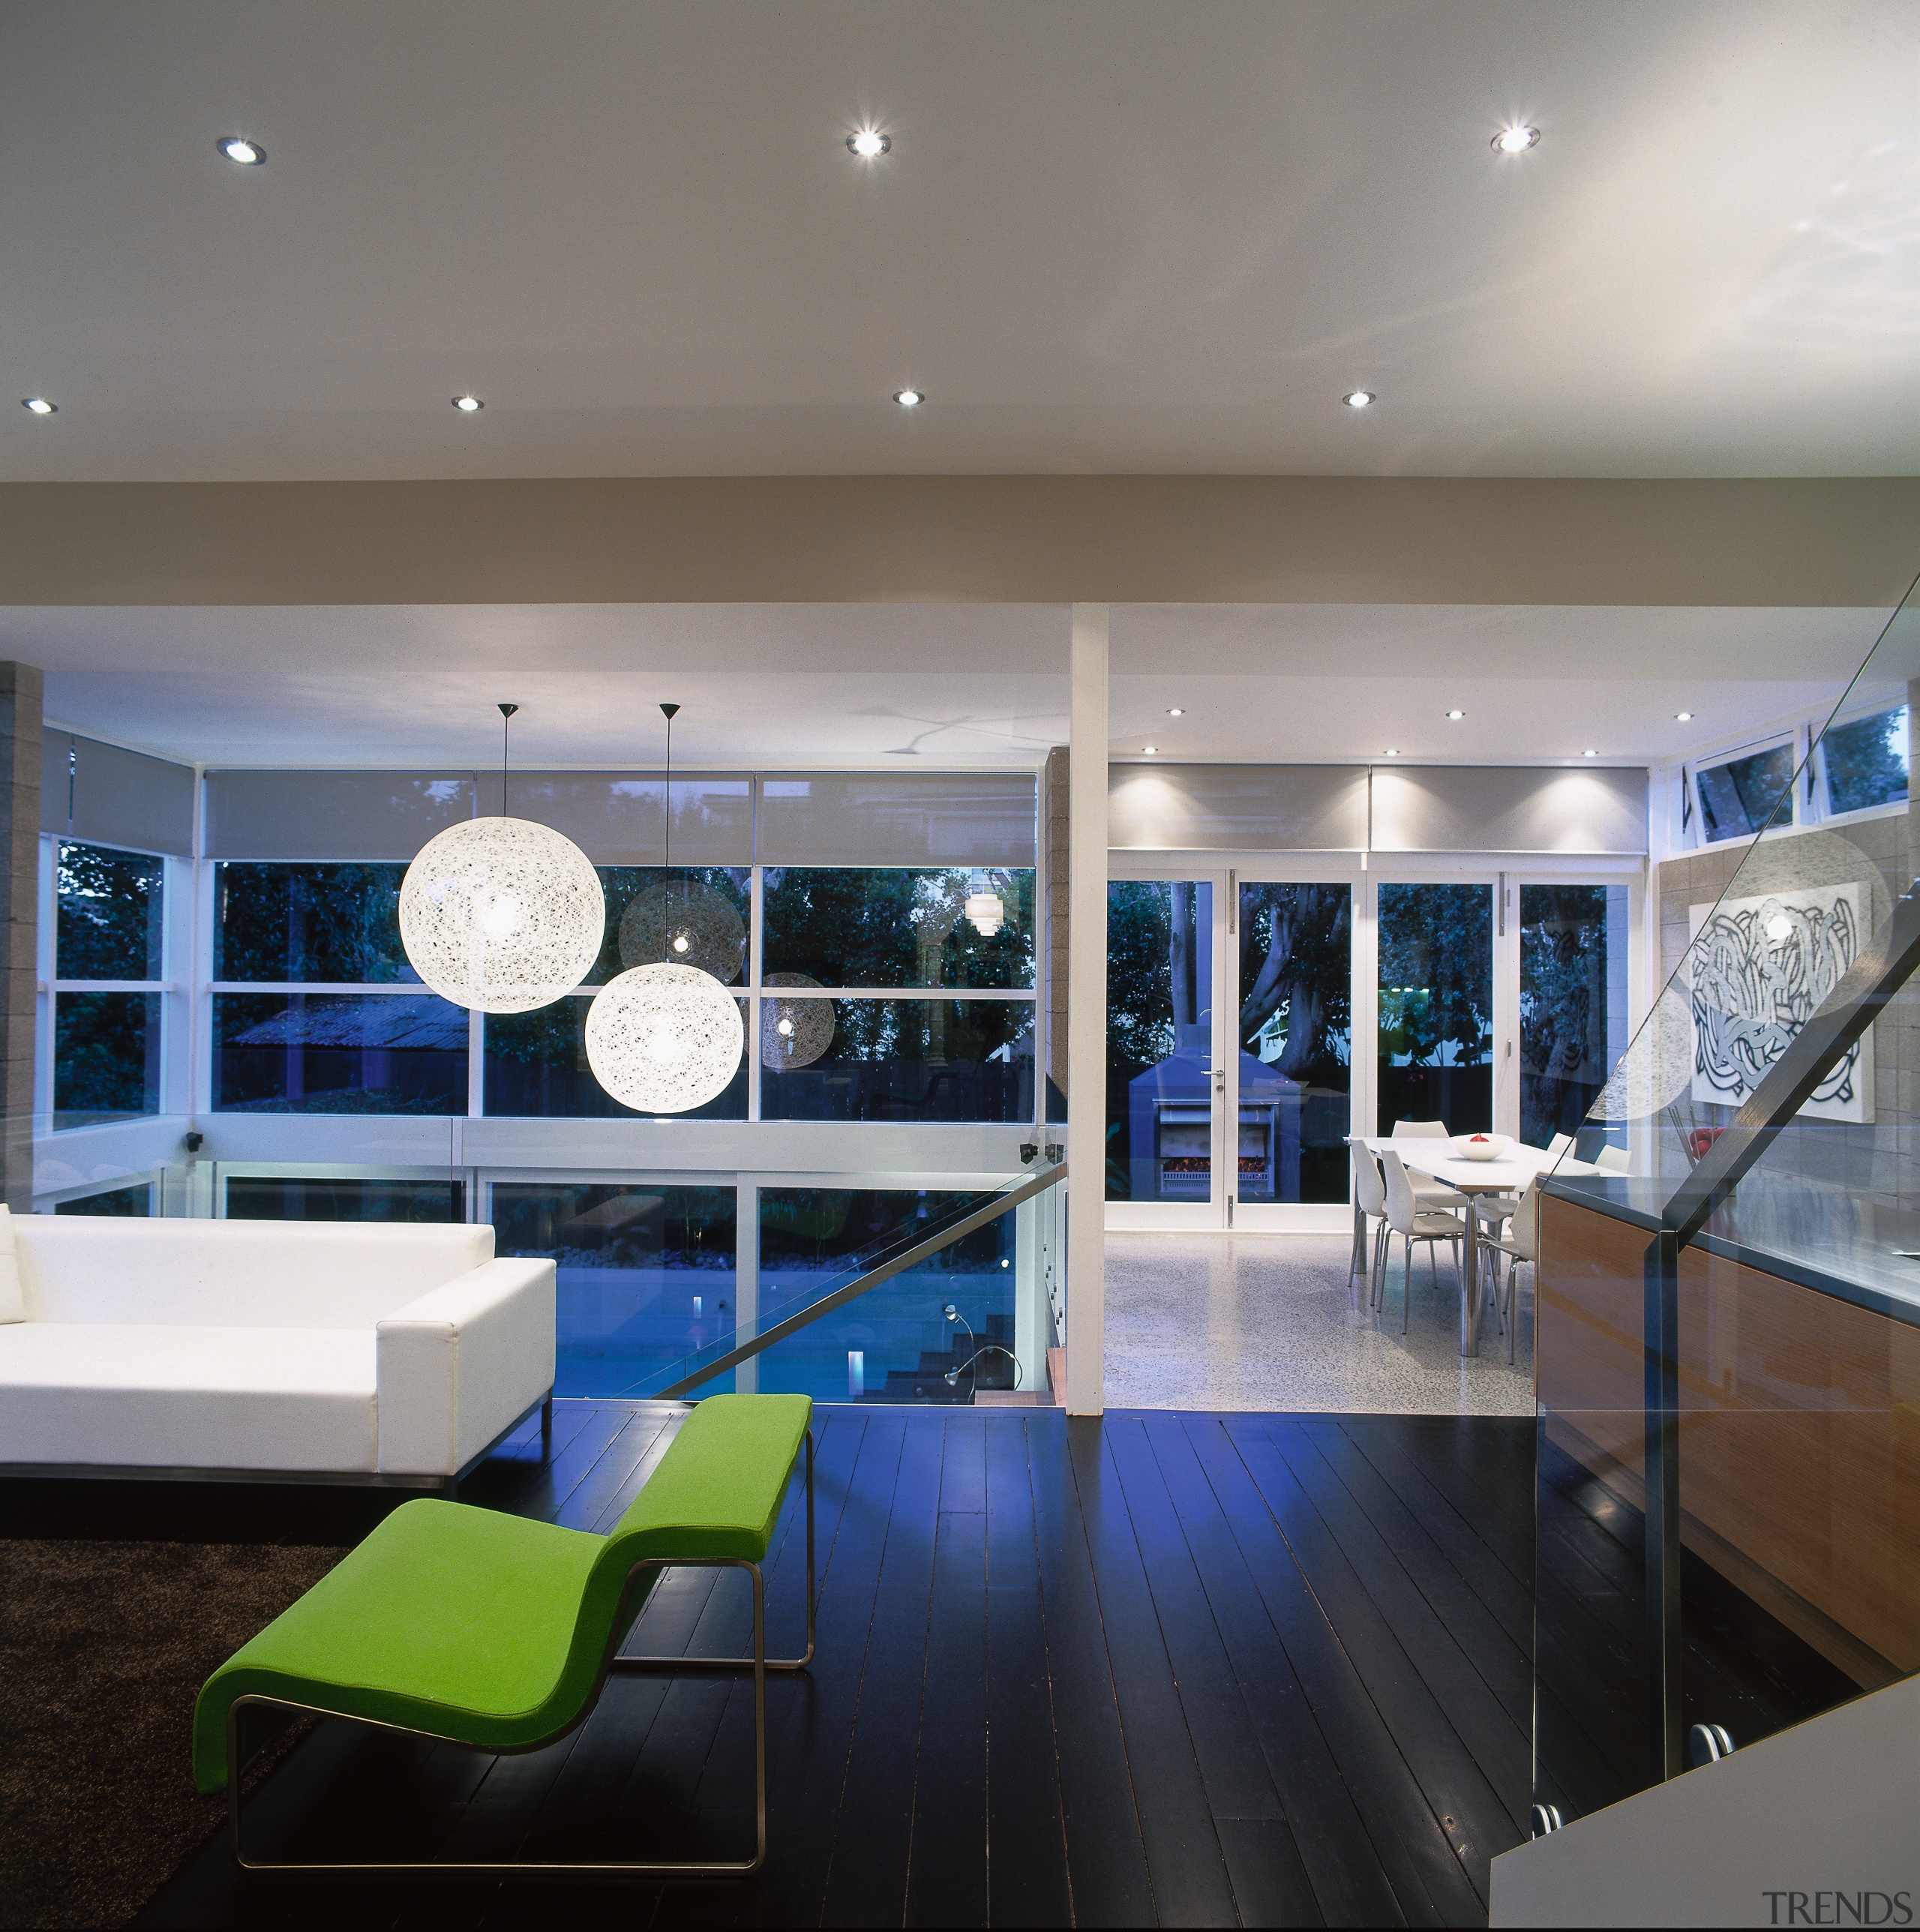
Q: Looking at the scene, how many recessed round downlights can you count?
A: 13